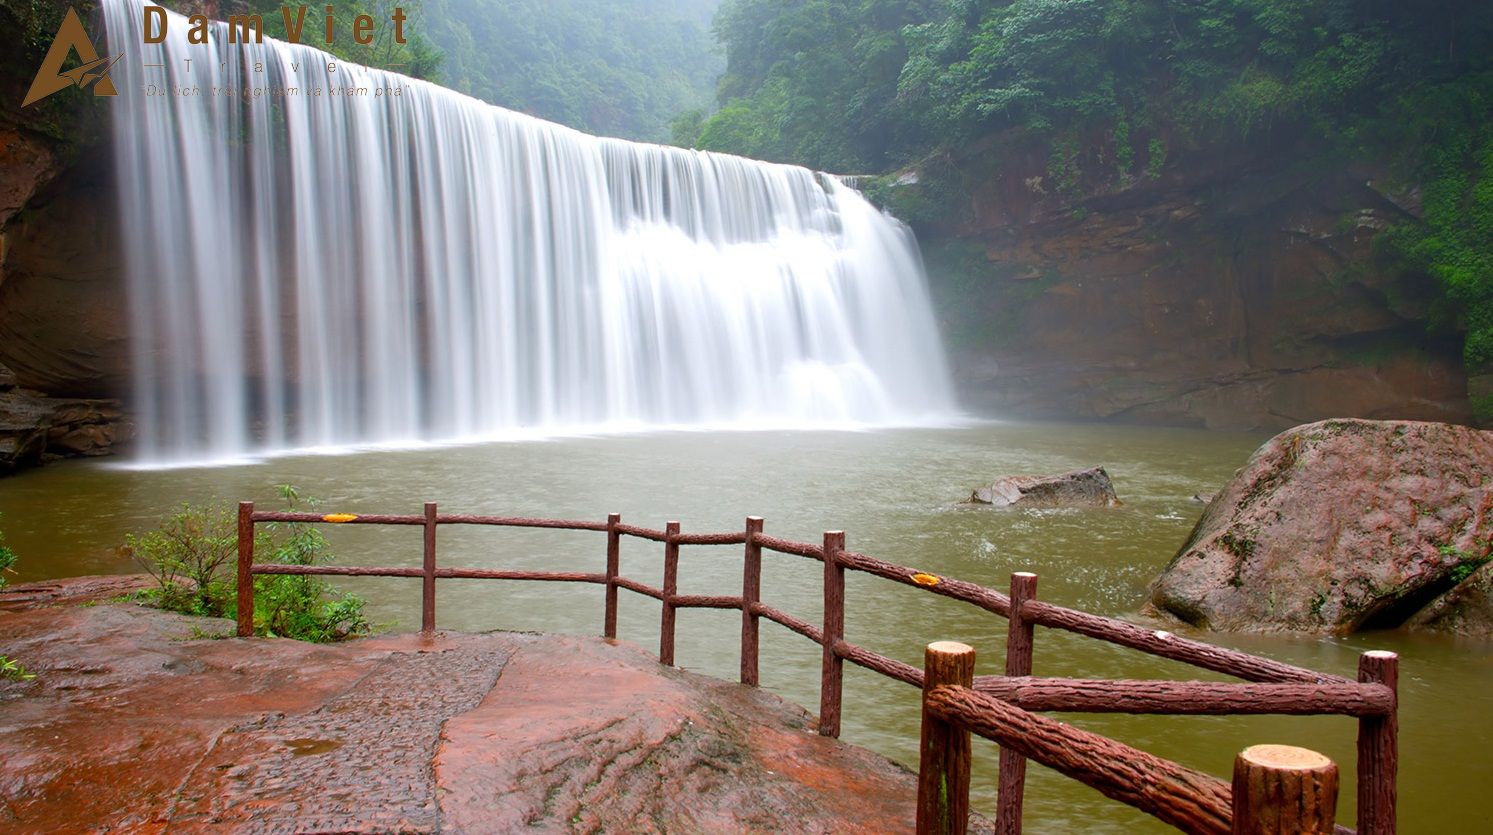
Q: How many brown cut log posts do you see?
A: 10